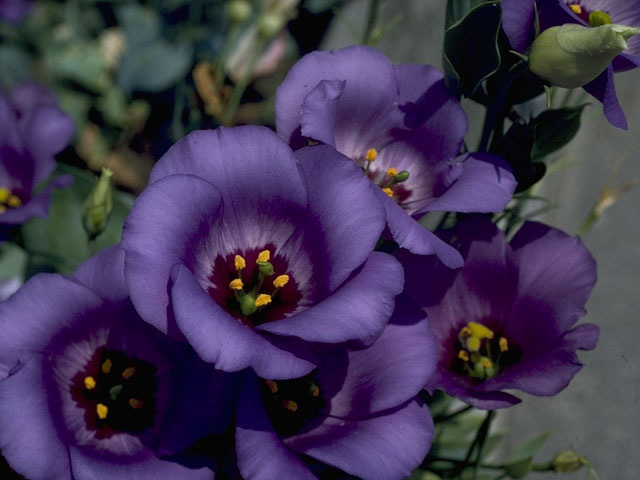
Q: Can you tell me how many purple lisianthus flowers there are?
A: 7